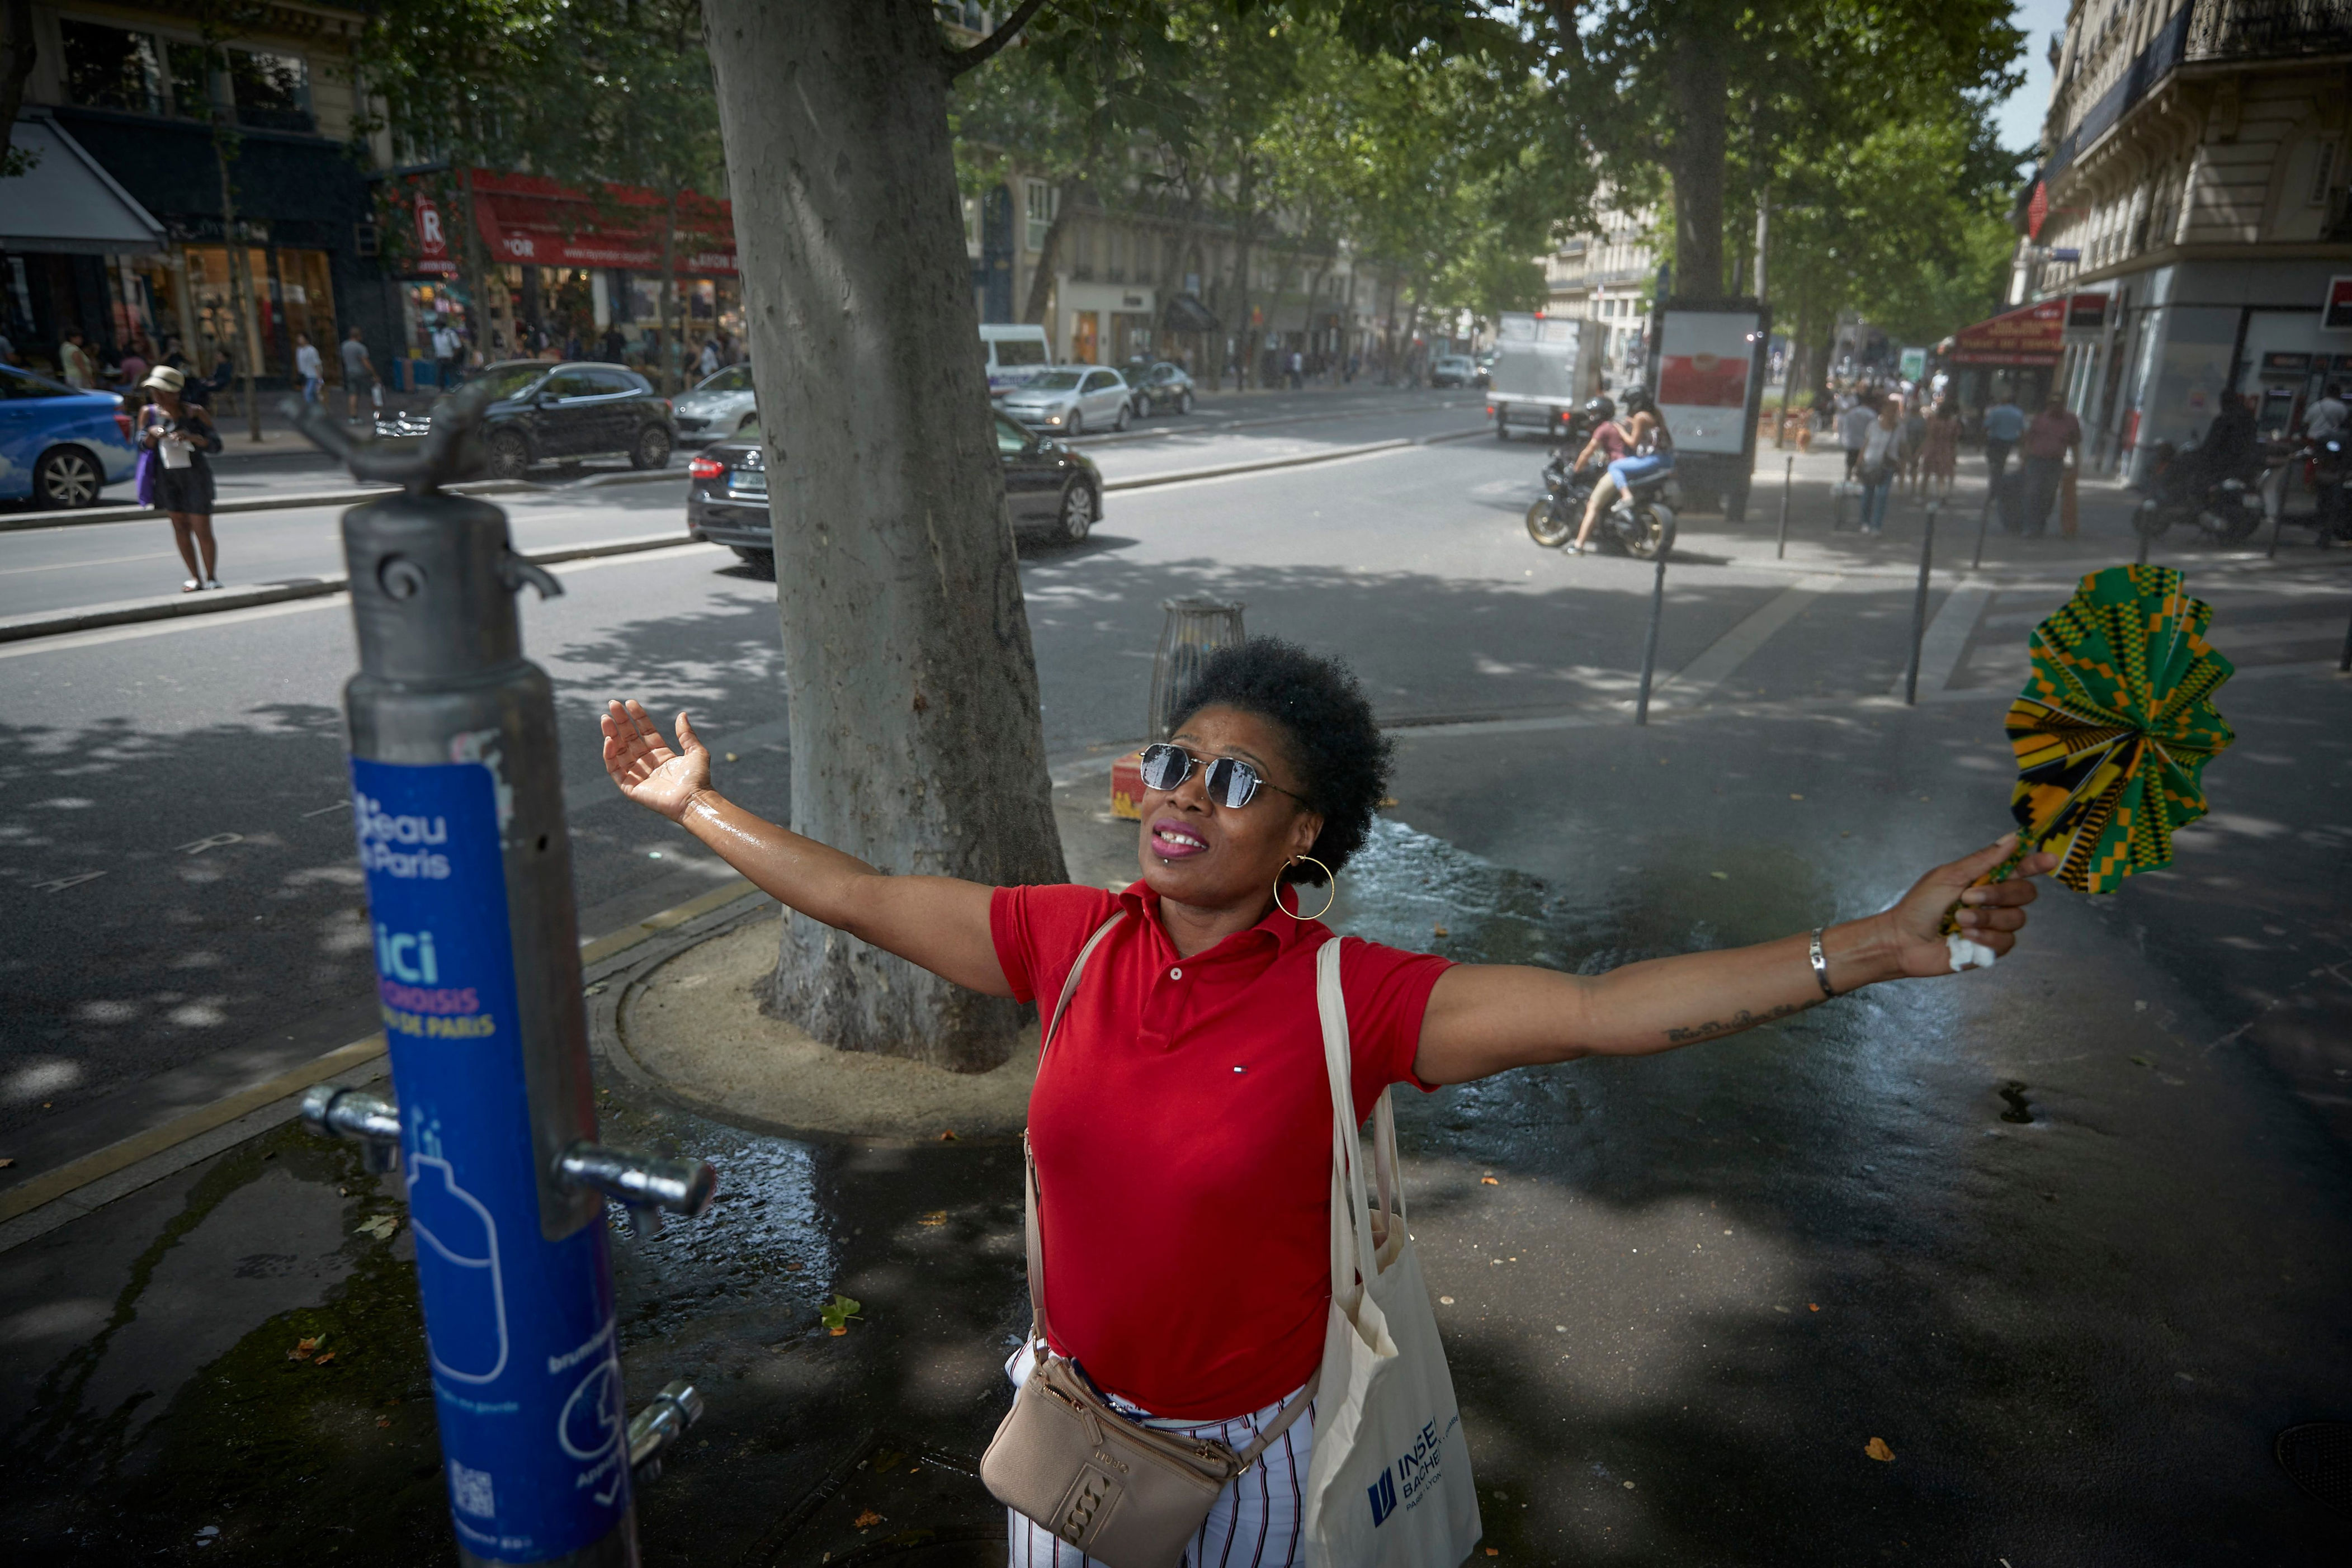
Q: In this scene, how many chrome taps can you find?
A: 3